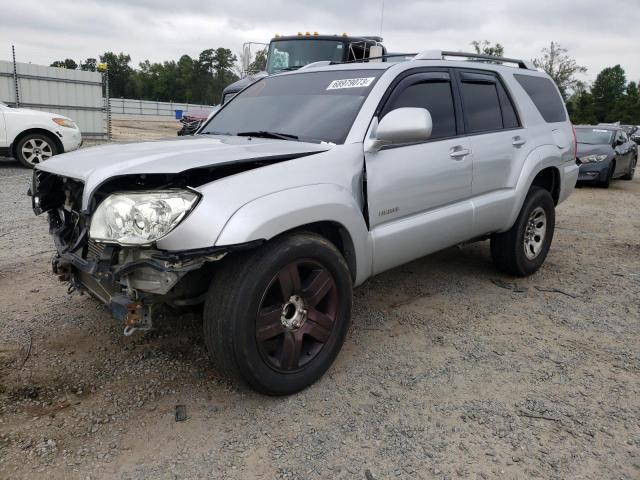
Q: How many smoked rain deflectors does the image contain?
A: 2